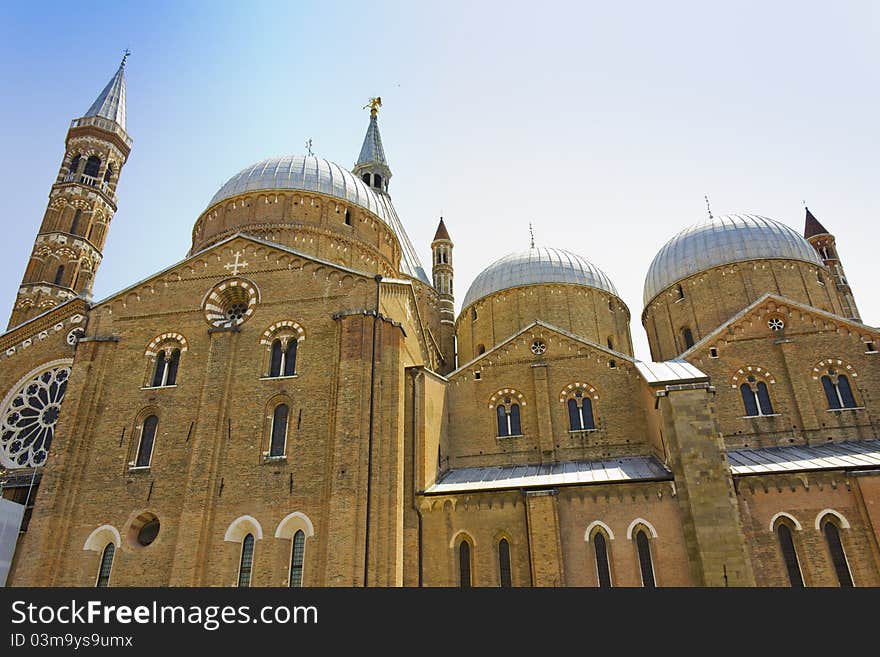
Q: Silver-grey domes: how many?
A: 3